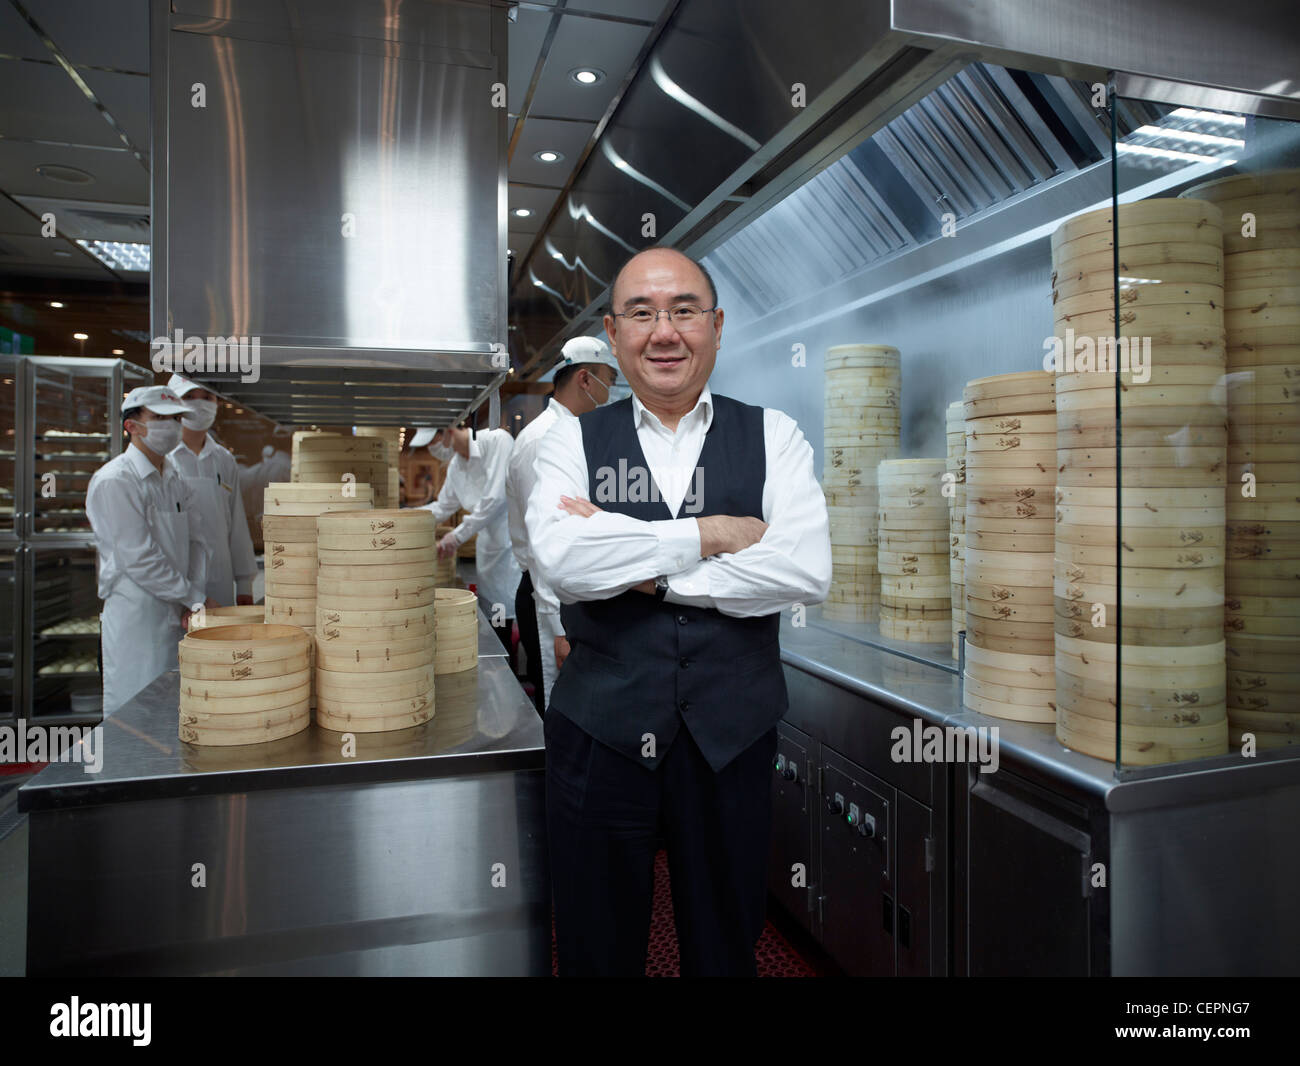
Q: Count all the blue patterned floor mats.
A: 0